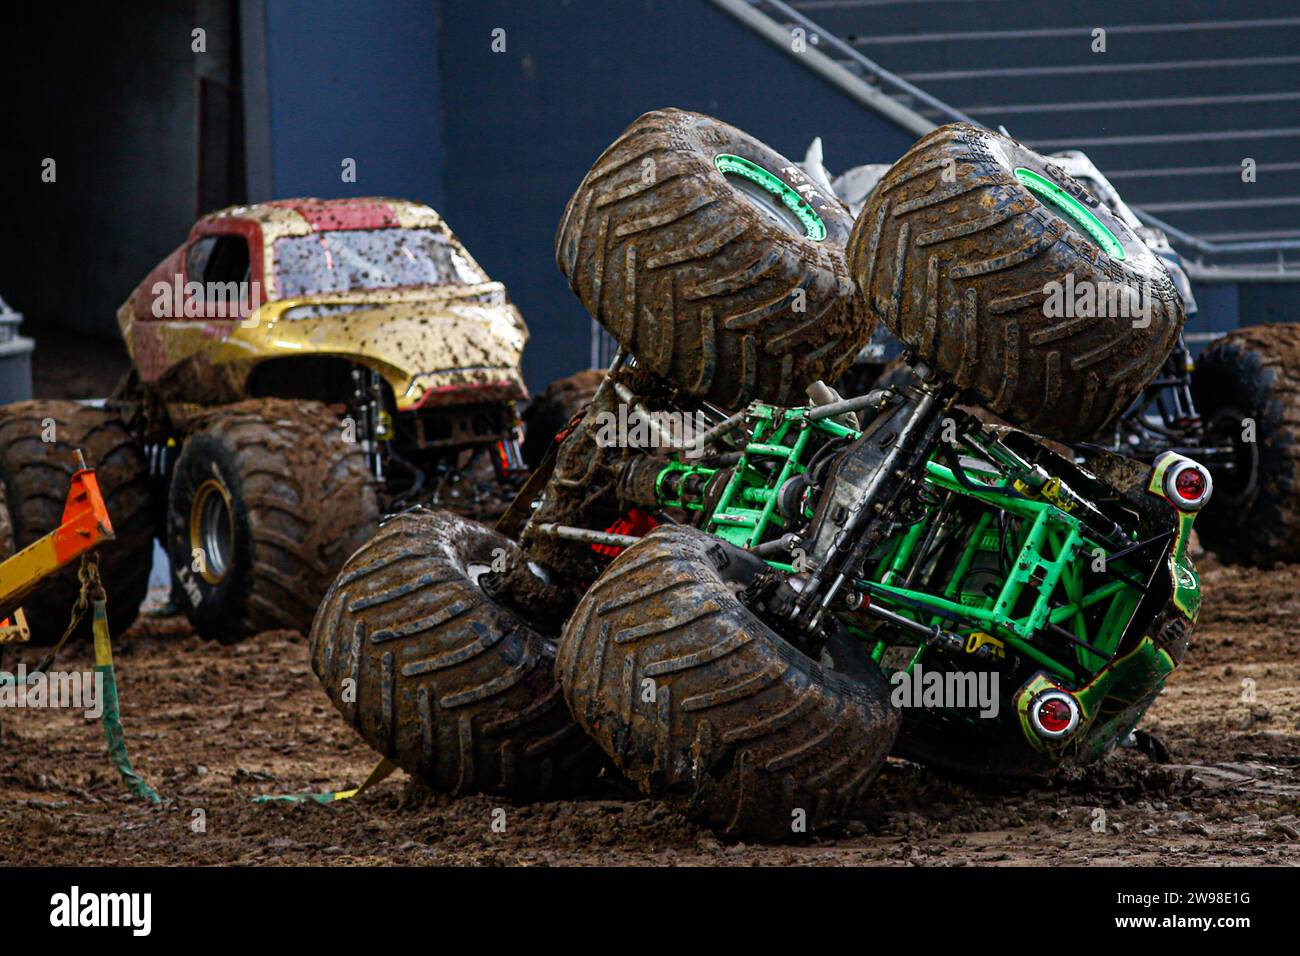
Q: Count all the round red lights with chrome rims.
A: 2